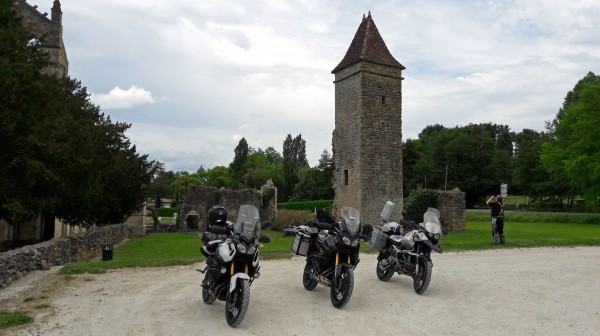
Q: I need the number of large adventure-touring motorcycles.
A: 3